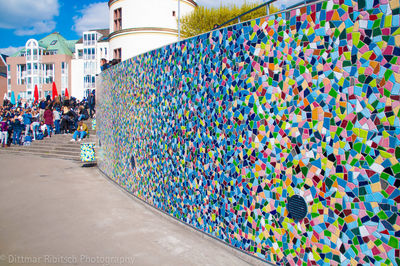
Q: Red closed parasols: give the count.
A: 3